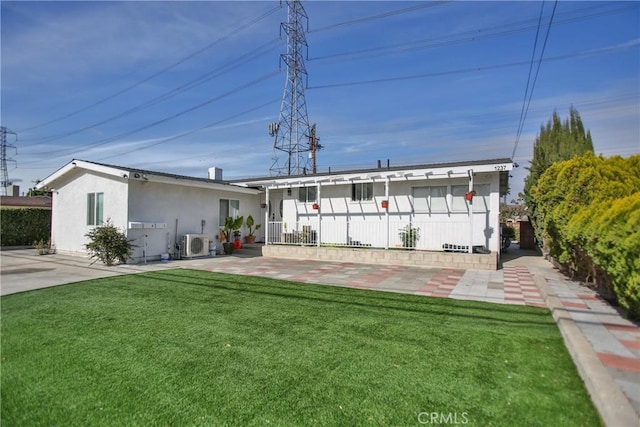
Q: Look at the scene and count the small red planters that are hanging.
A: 3